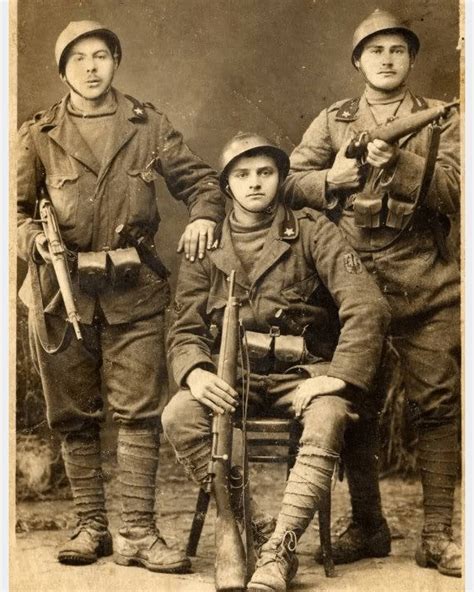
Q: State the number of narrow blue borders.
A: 2